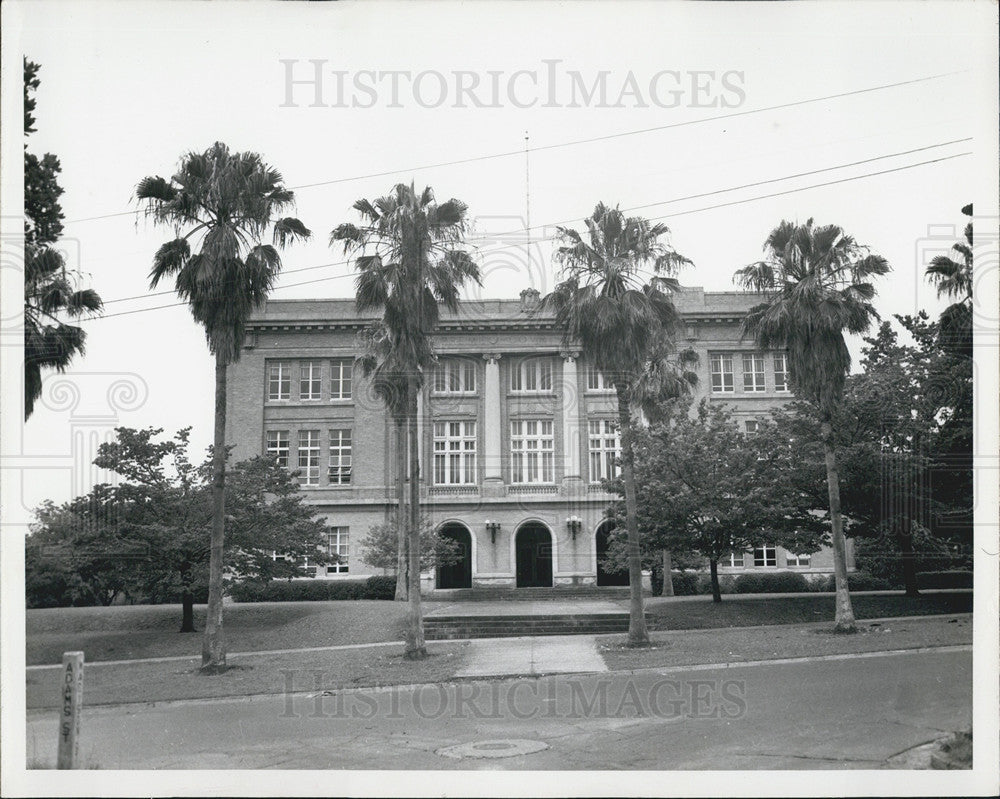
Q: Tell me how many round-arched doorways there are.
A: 3